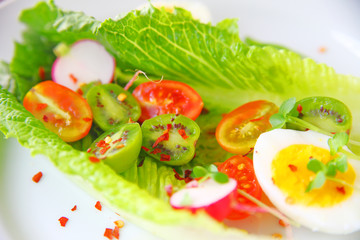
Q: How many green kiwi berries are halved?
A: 4